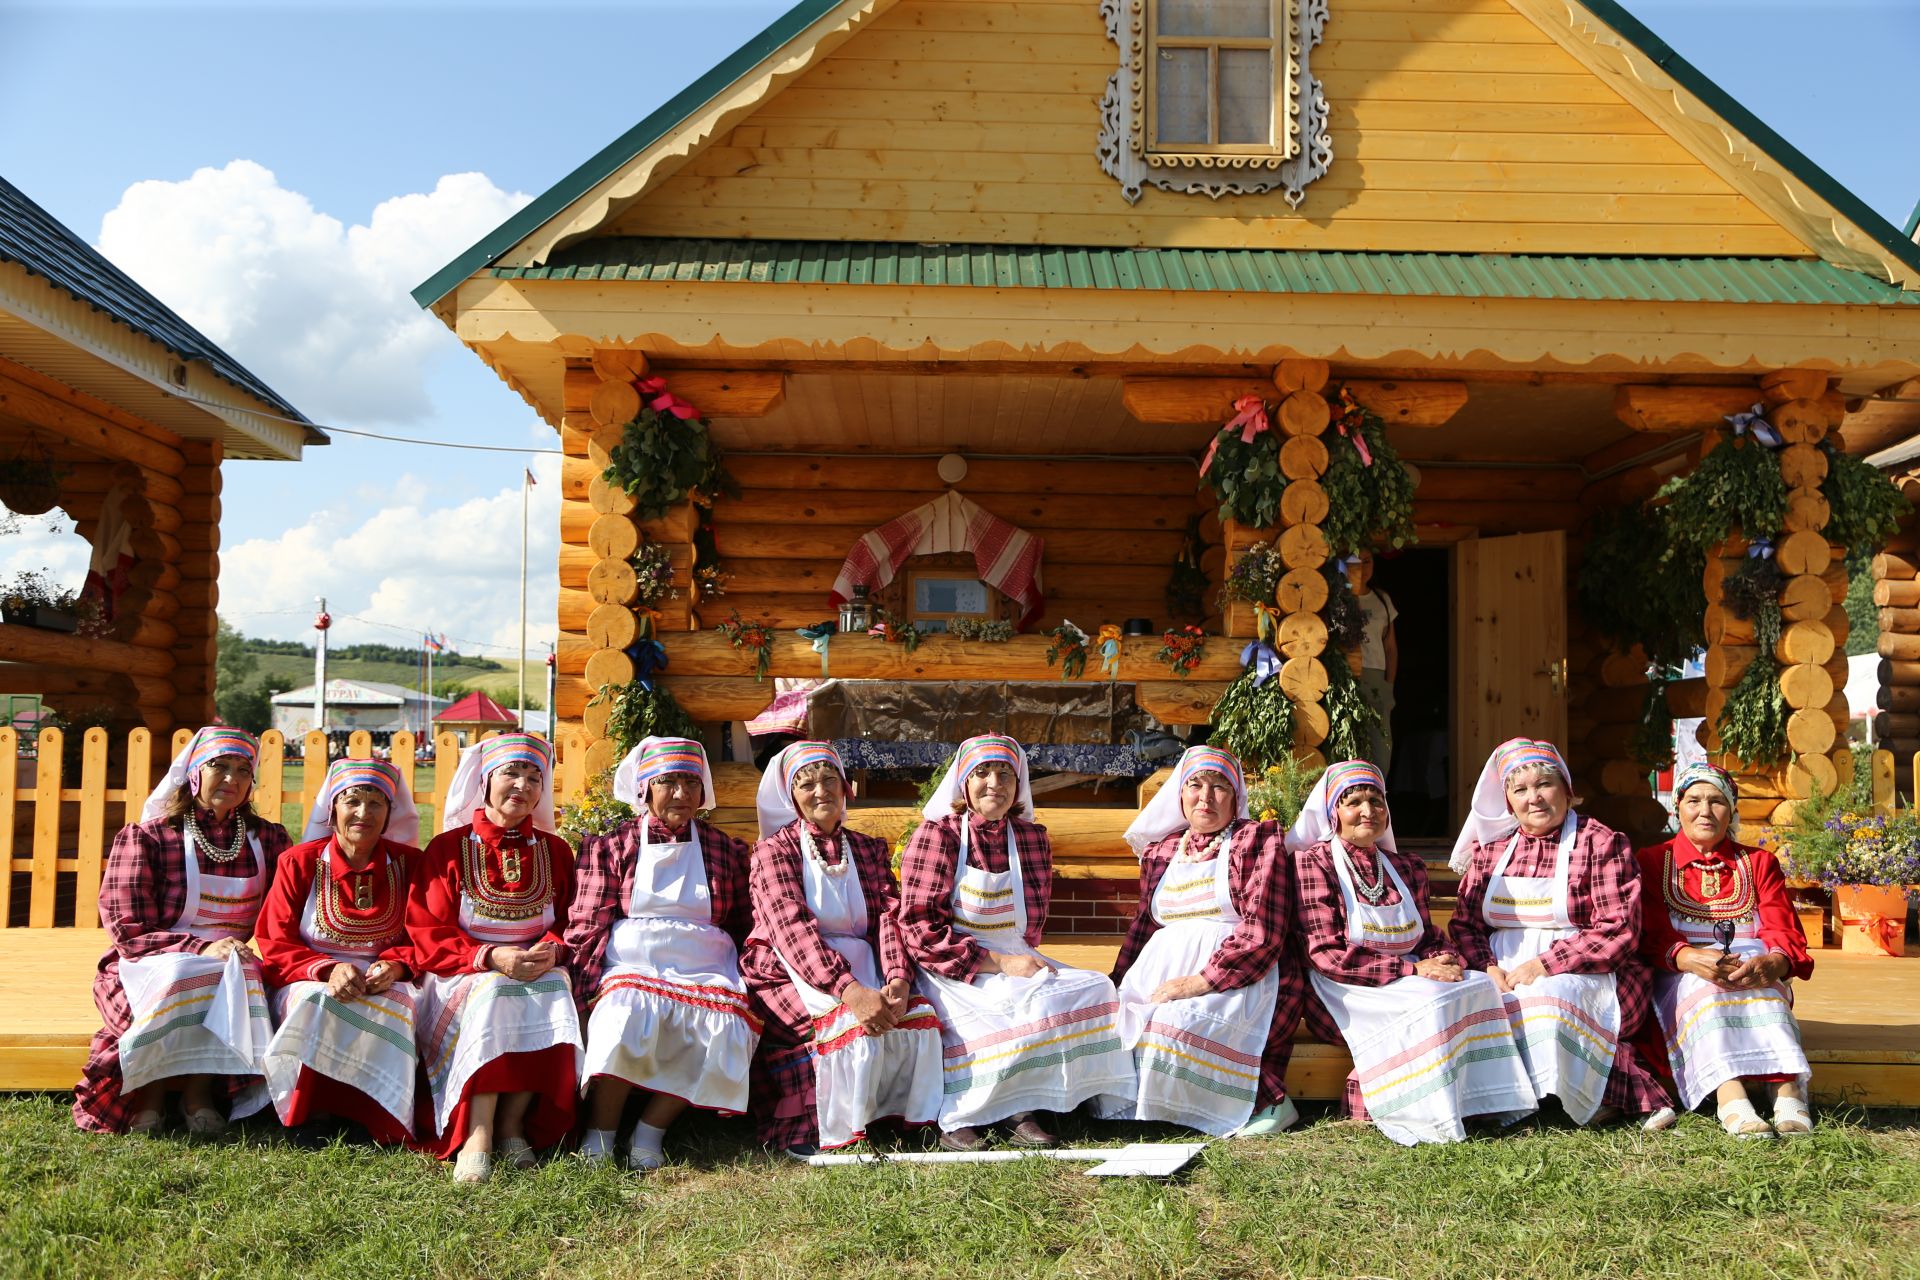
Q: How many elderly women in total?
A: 10